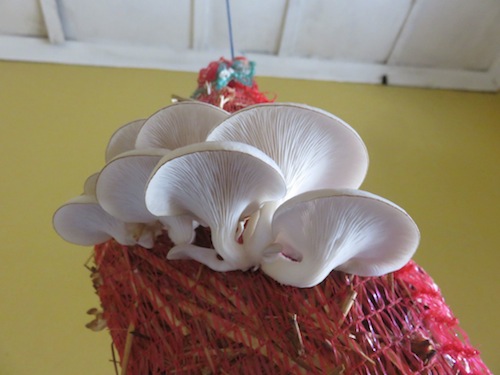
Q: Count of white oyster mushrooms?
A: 8